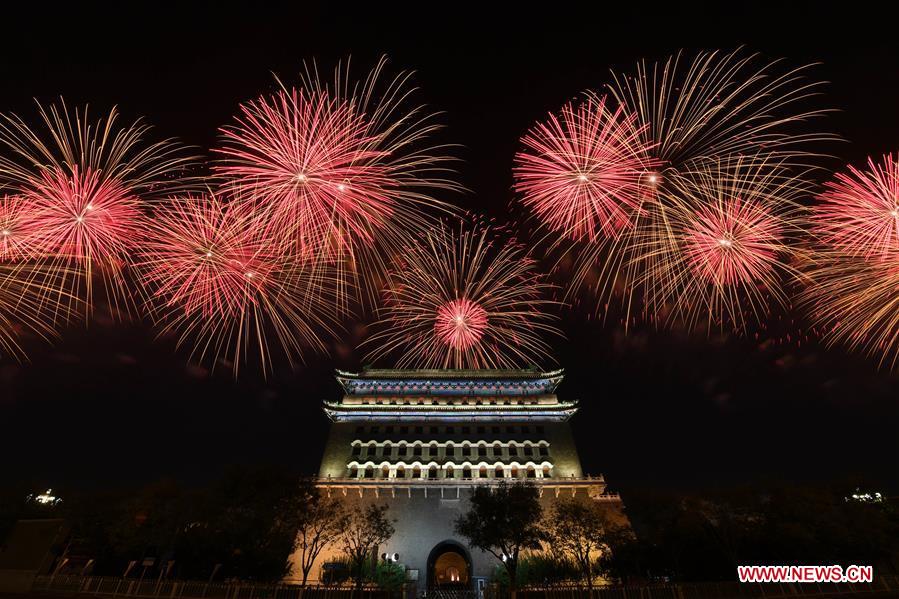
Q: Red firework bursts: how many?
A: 8